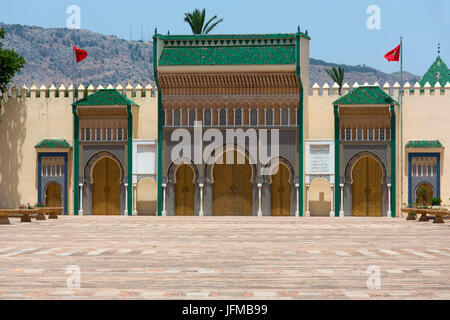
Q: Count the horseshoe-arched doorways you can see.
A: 7